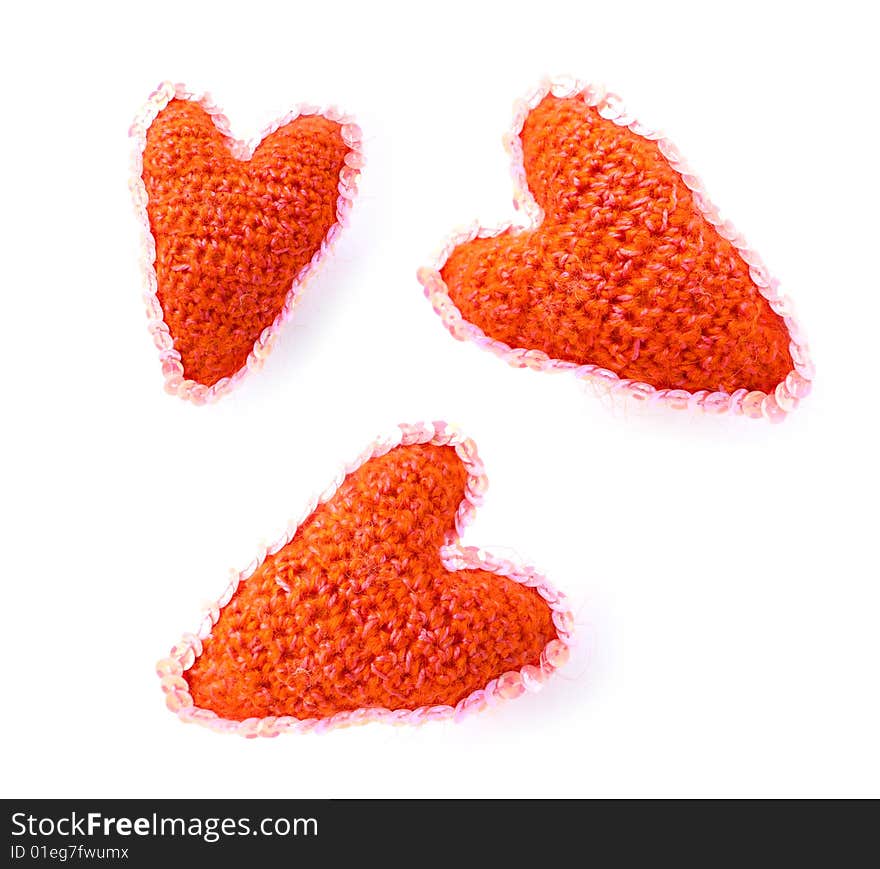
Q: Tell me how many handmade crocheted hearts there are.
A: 3